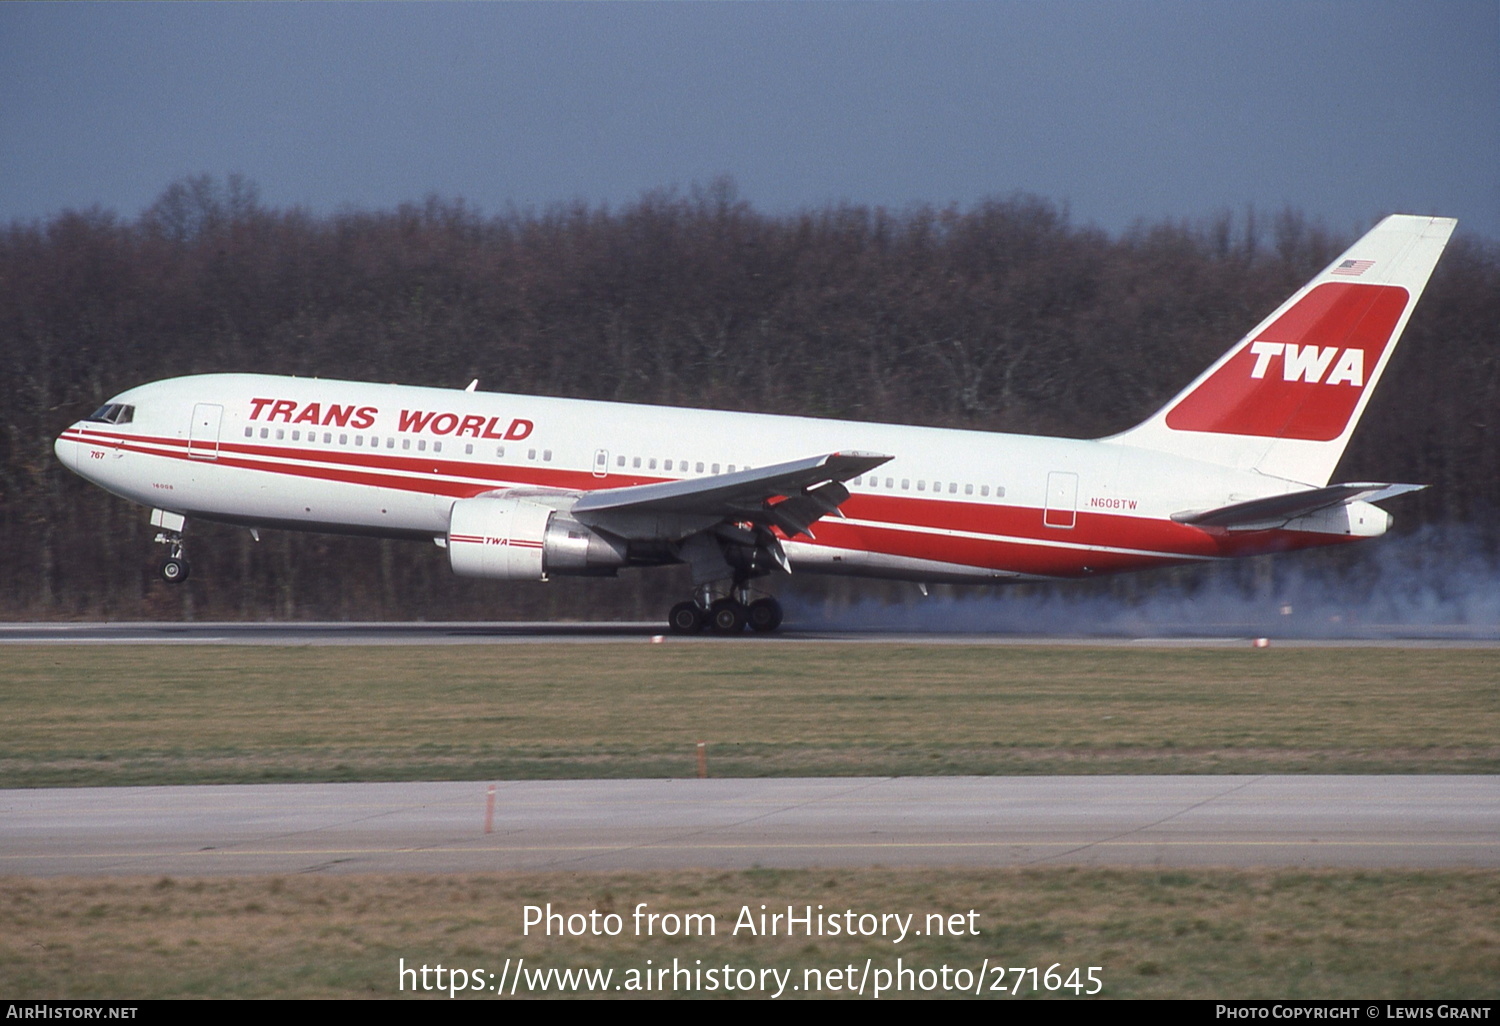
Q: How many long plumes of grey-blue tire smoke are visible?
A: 1